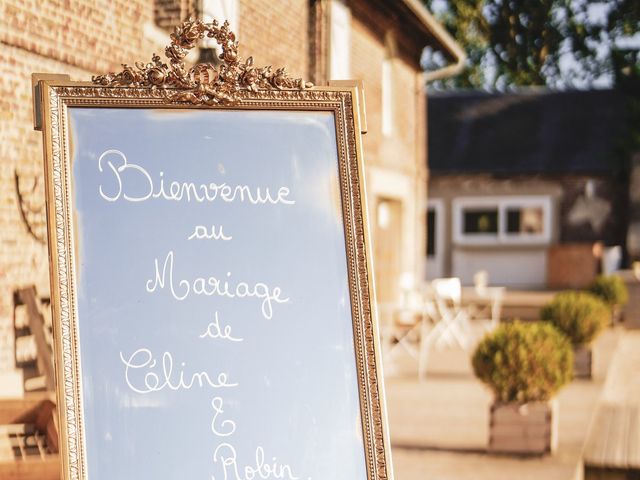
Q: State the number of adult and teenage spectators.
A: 0